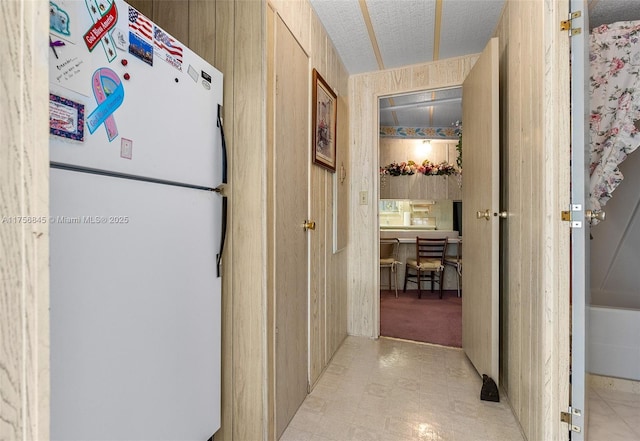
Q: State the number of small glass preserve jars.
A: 0